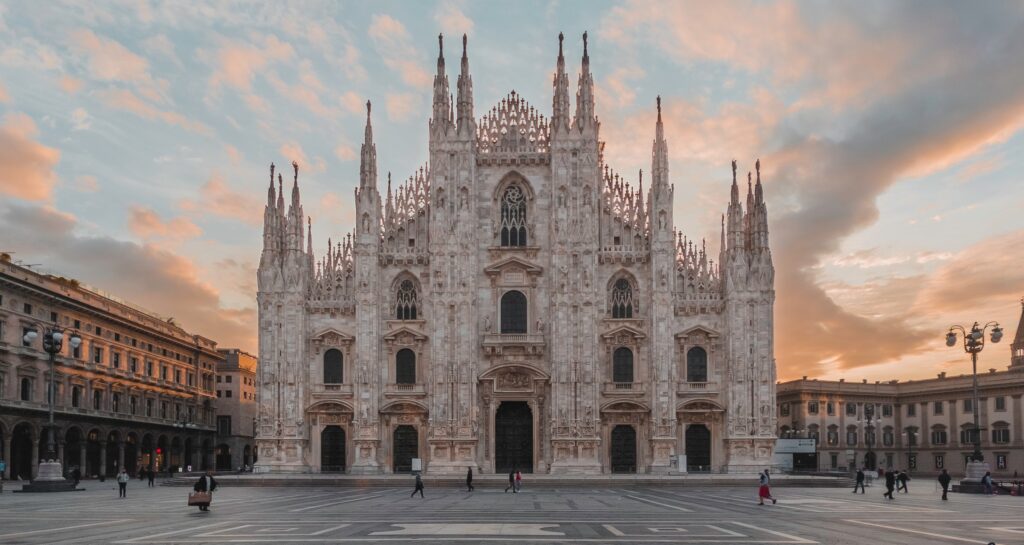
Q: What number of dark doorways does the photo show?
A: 5